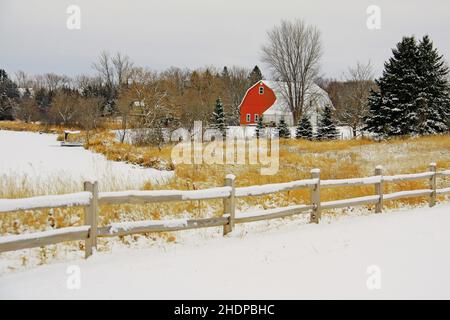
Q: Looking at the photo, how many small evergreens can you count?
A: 5